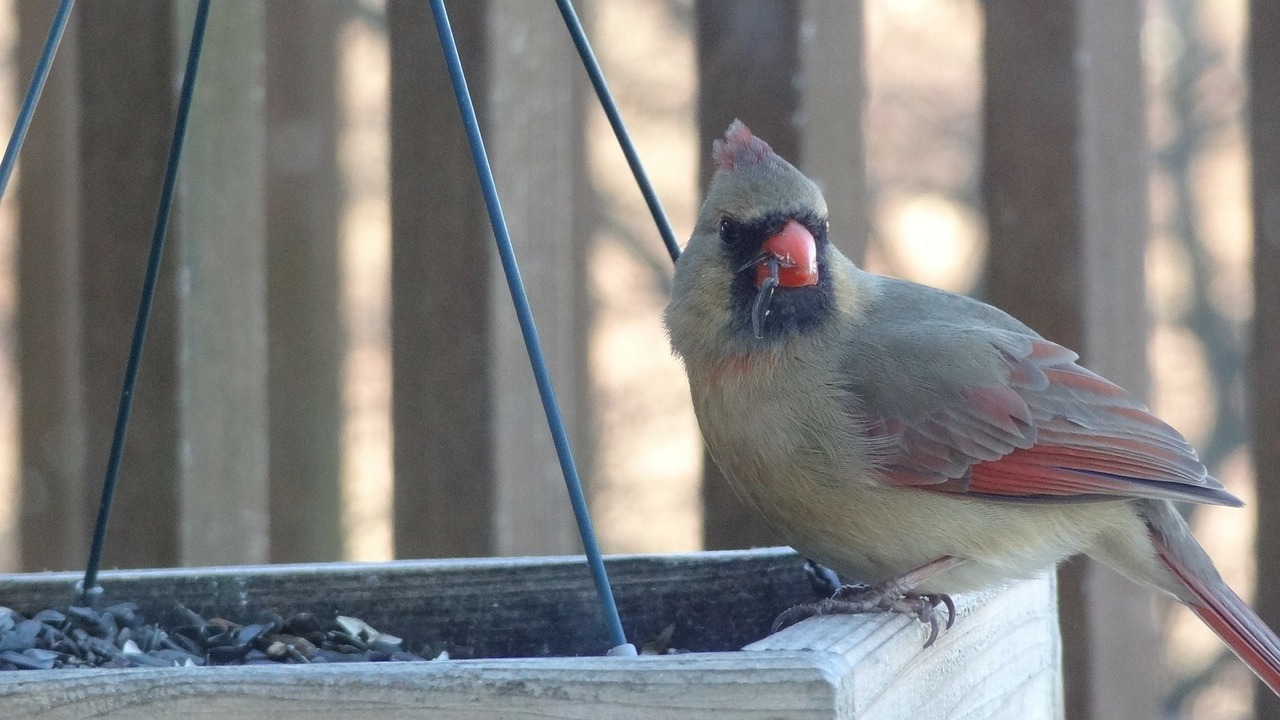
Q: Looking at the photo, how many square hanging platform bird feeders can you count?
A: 1